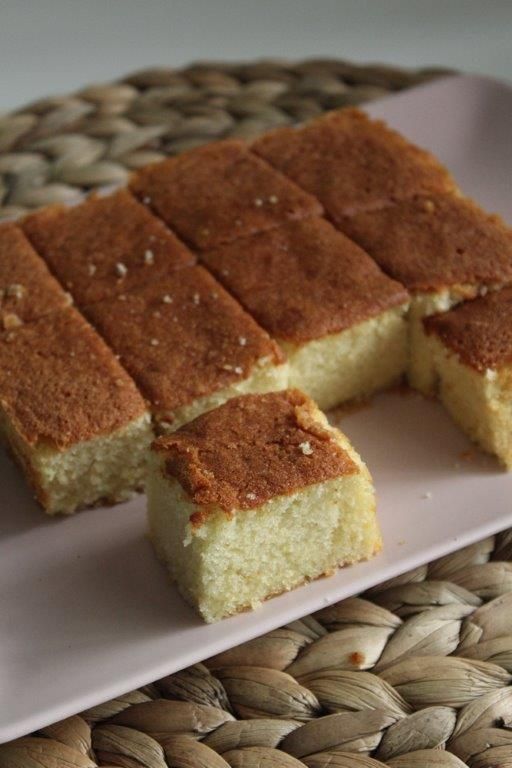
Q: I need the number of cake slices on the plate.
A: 10